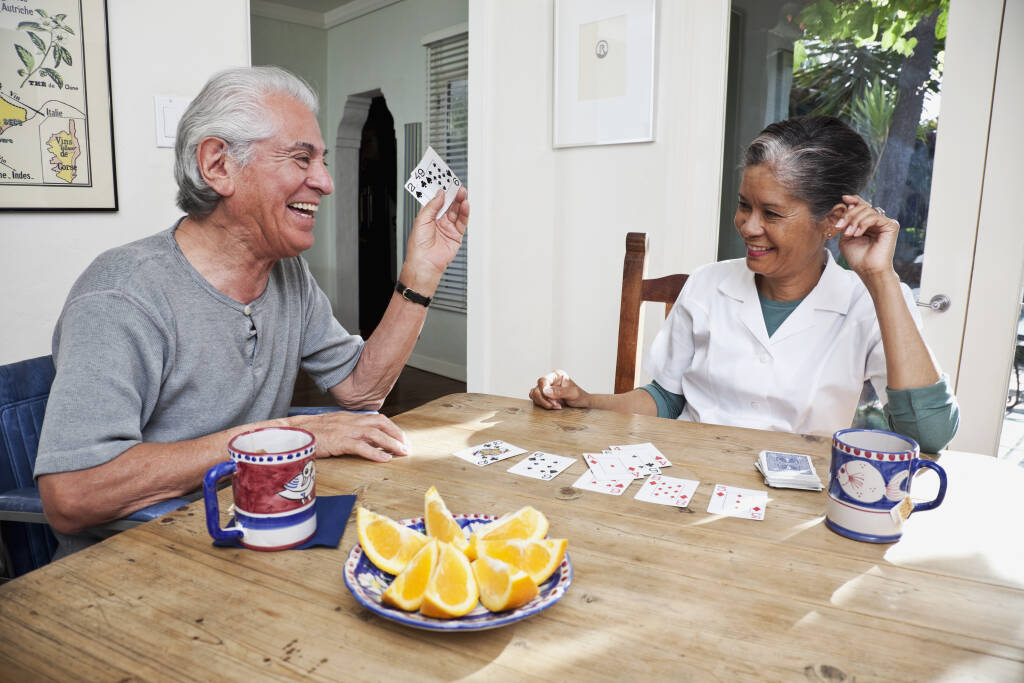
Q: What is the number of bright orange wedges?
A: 7